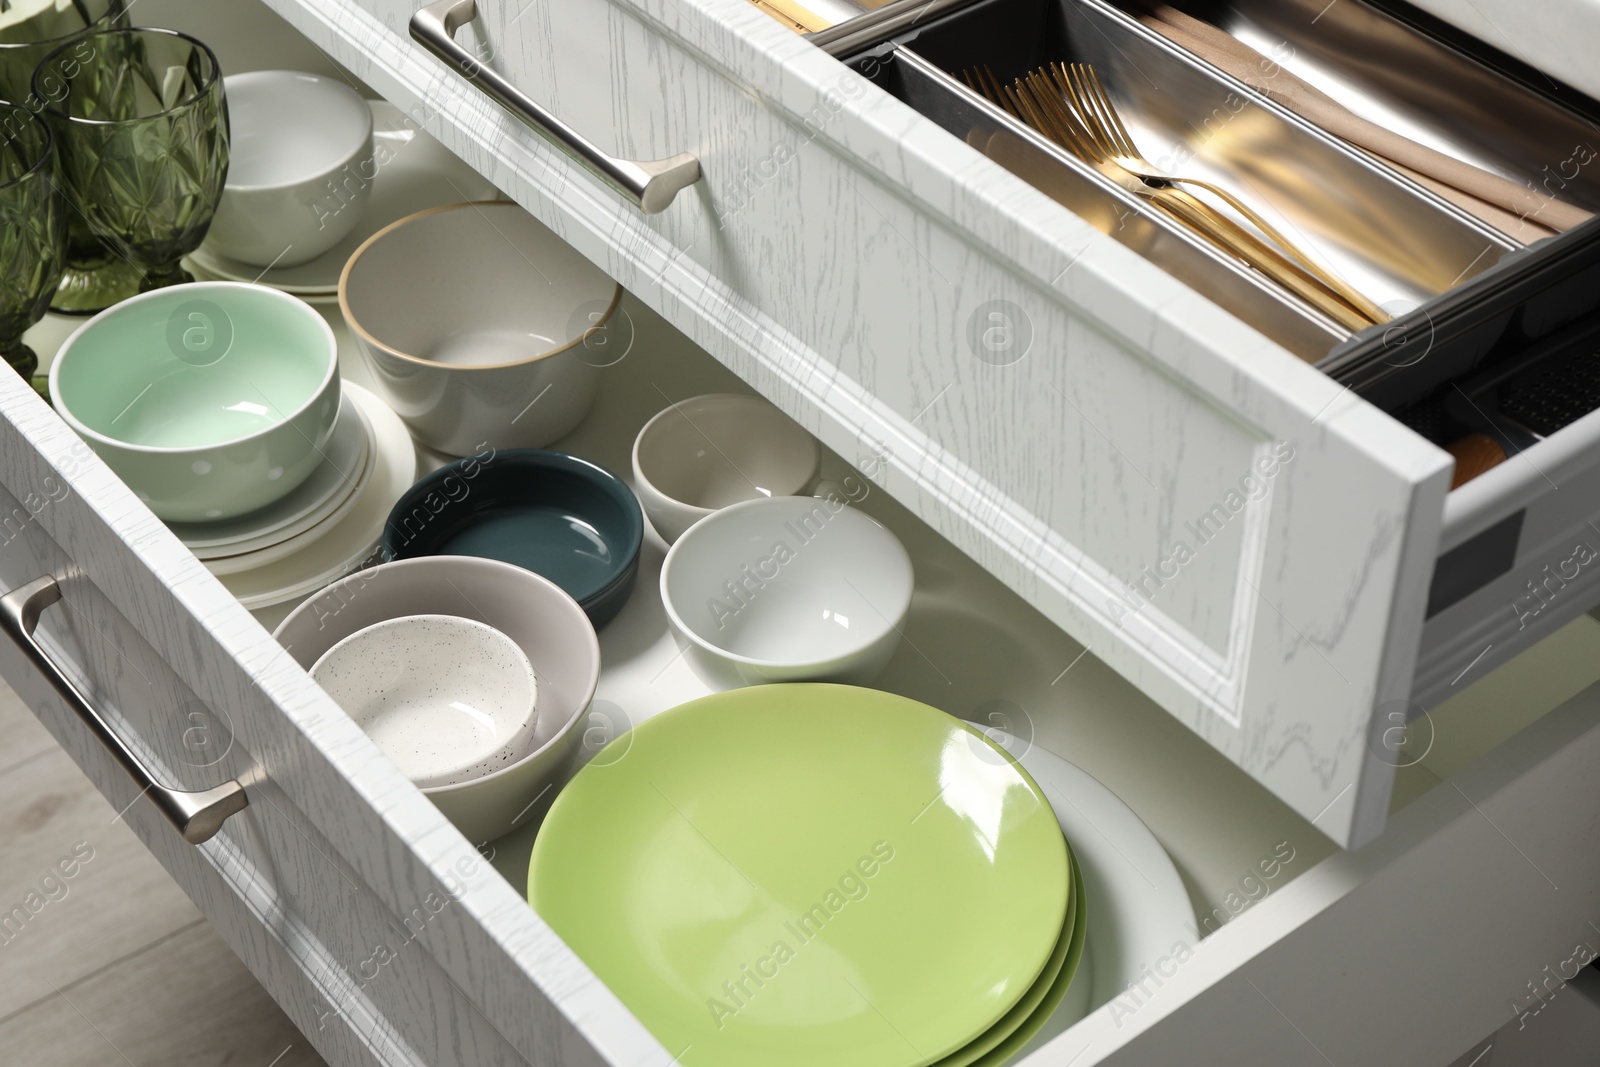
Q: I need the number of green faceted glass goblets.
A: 3